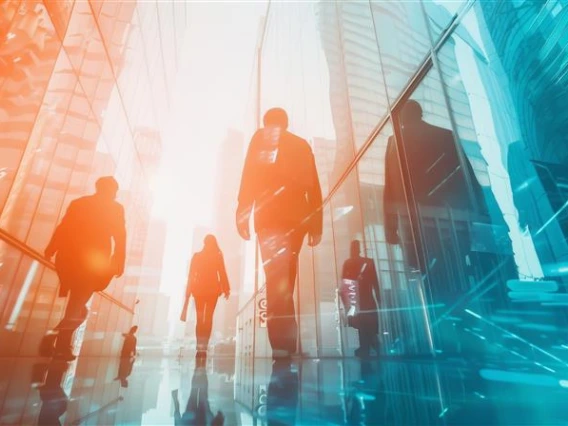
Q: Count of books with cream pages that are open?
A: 0